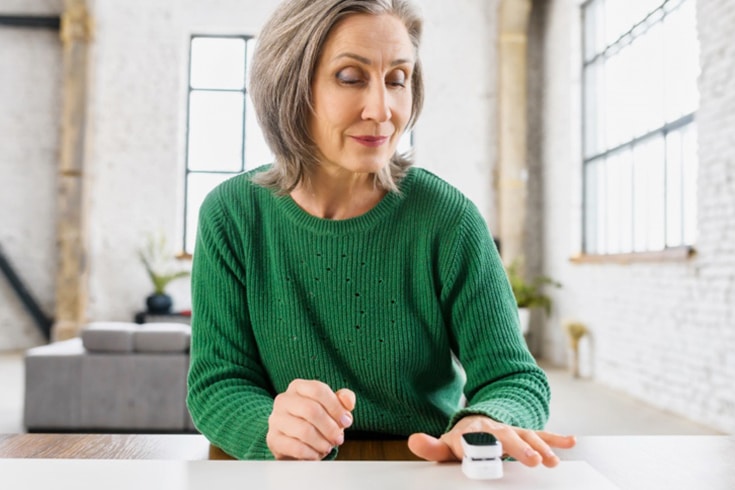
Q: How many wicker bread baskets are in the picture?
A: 0